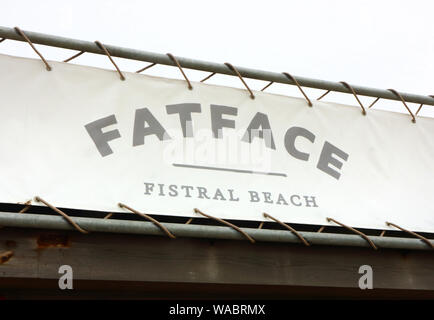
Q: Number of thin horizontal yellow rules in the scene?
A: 0